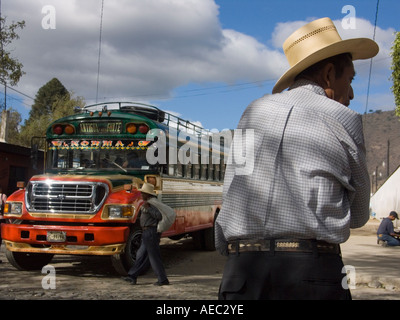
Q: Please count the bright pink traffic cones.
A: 0